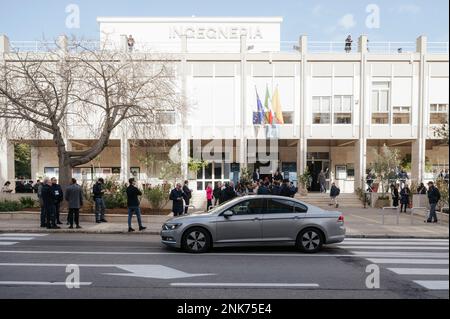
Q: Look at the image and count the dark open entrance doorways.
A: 2